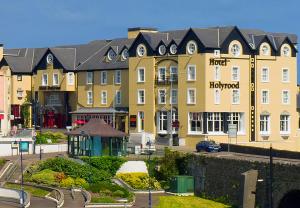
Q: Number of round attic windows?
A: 10